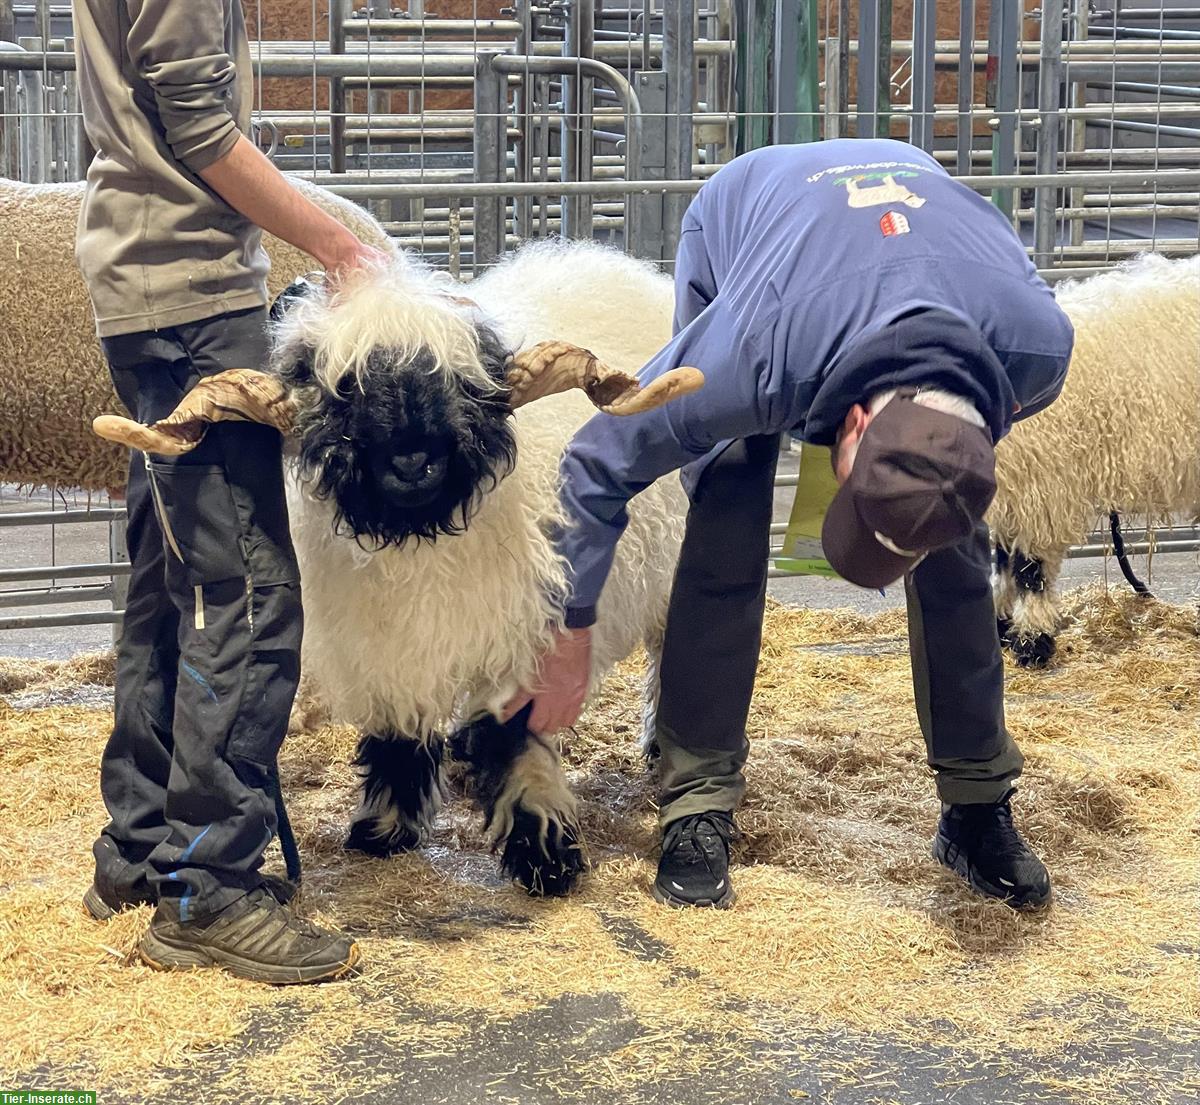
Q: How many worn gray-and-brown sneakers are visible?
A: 2